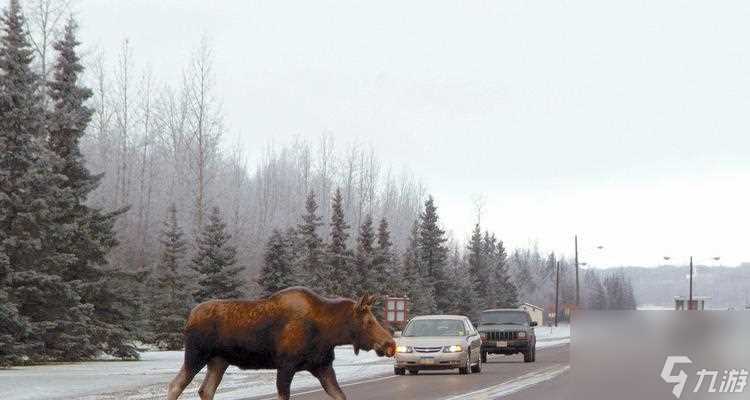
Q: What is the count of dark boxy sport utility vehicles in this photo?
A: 1